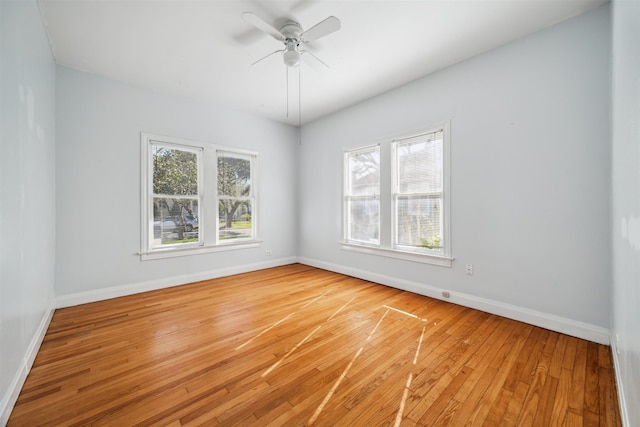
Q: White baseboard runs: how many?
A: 4